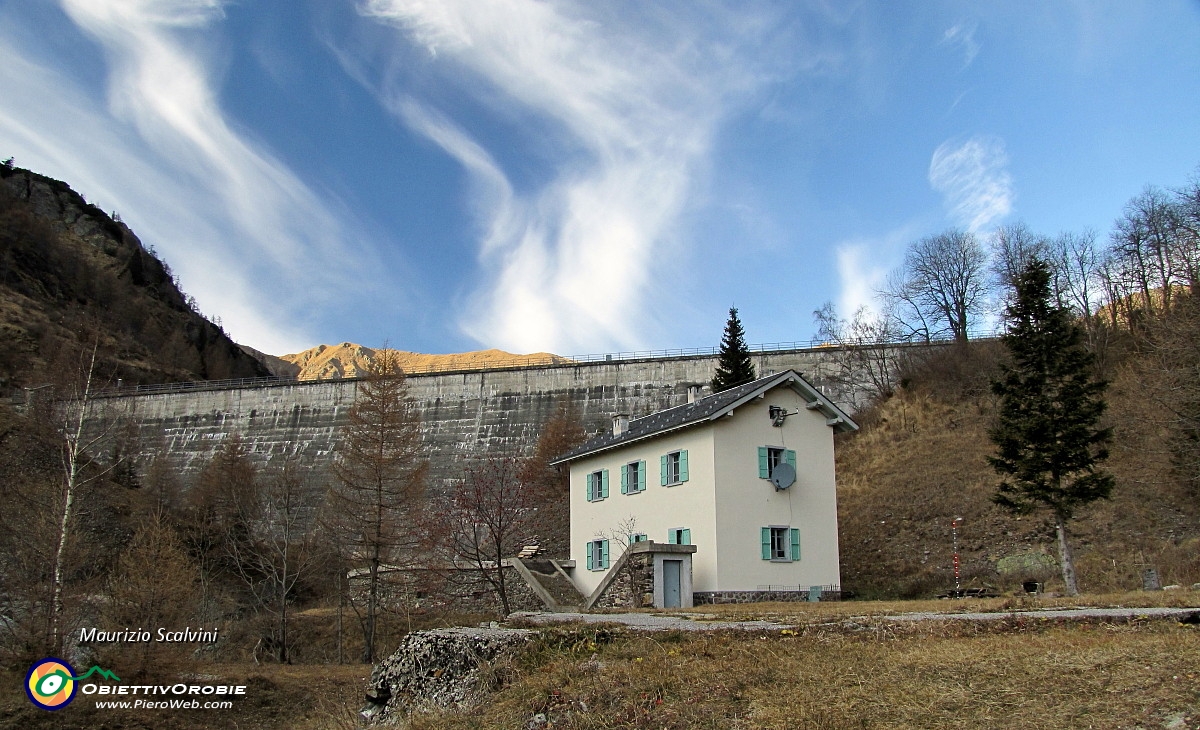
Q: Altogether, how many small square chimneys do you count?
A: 2